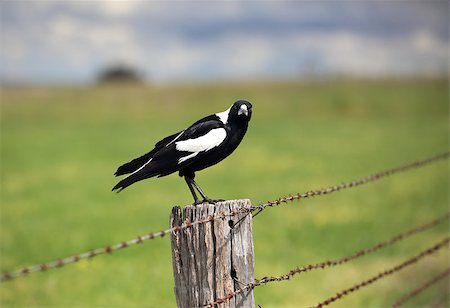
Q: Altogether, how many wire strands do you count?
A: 4